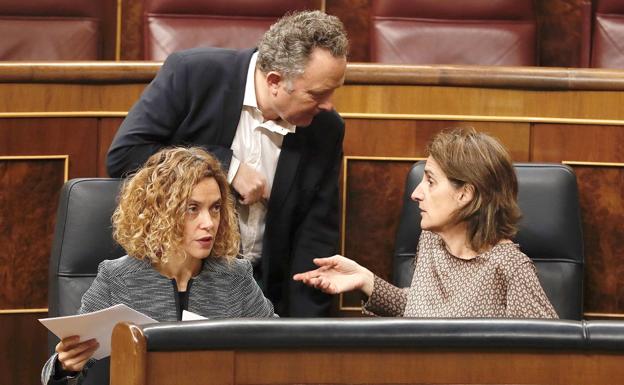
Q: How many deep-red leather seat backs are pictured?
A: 4